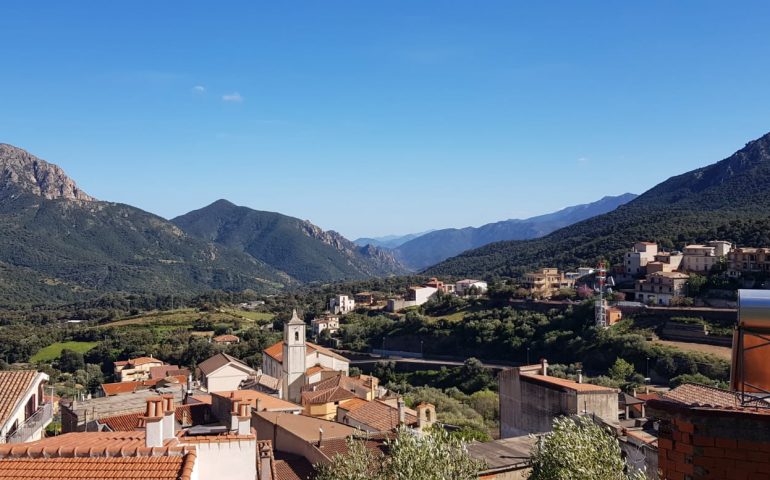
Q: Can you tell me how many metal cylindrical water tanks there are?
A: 1